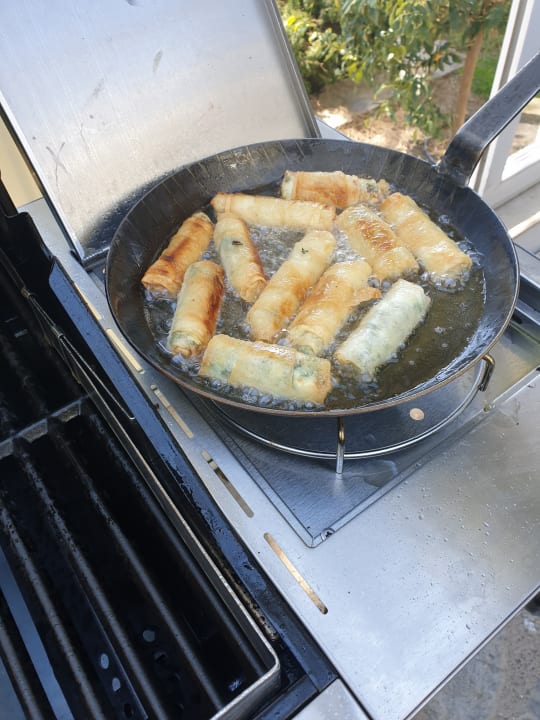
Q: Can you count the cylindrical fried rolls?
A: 11